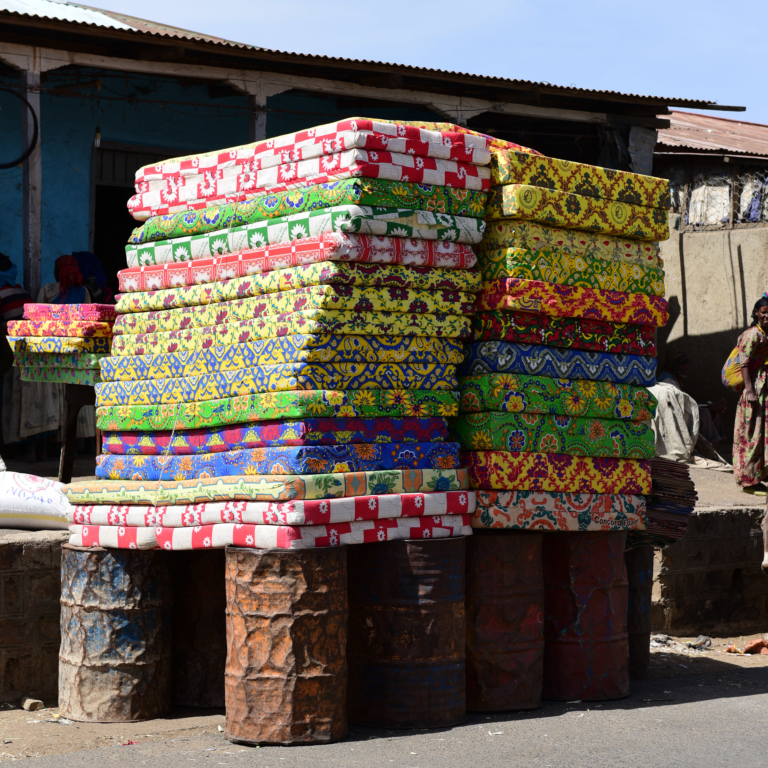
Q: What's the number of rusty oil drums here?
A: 7